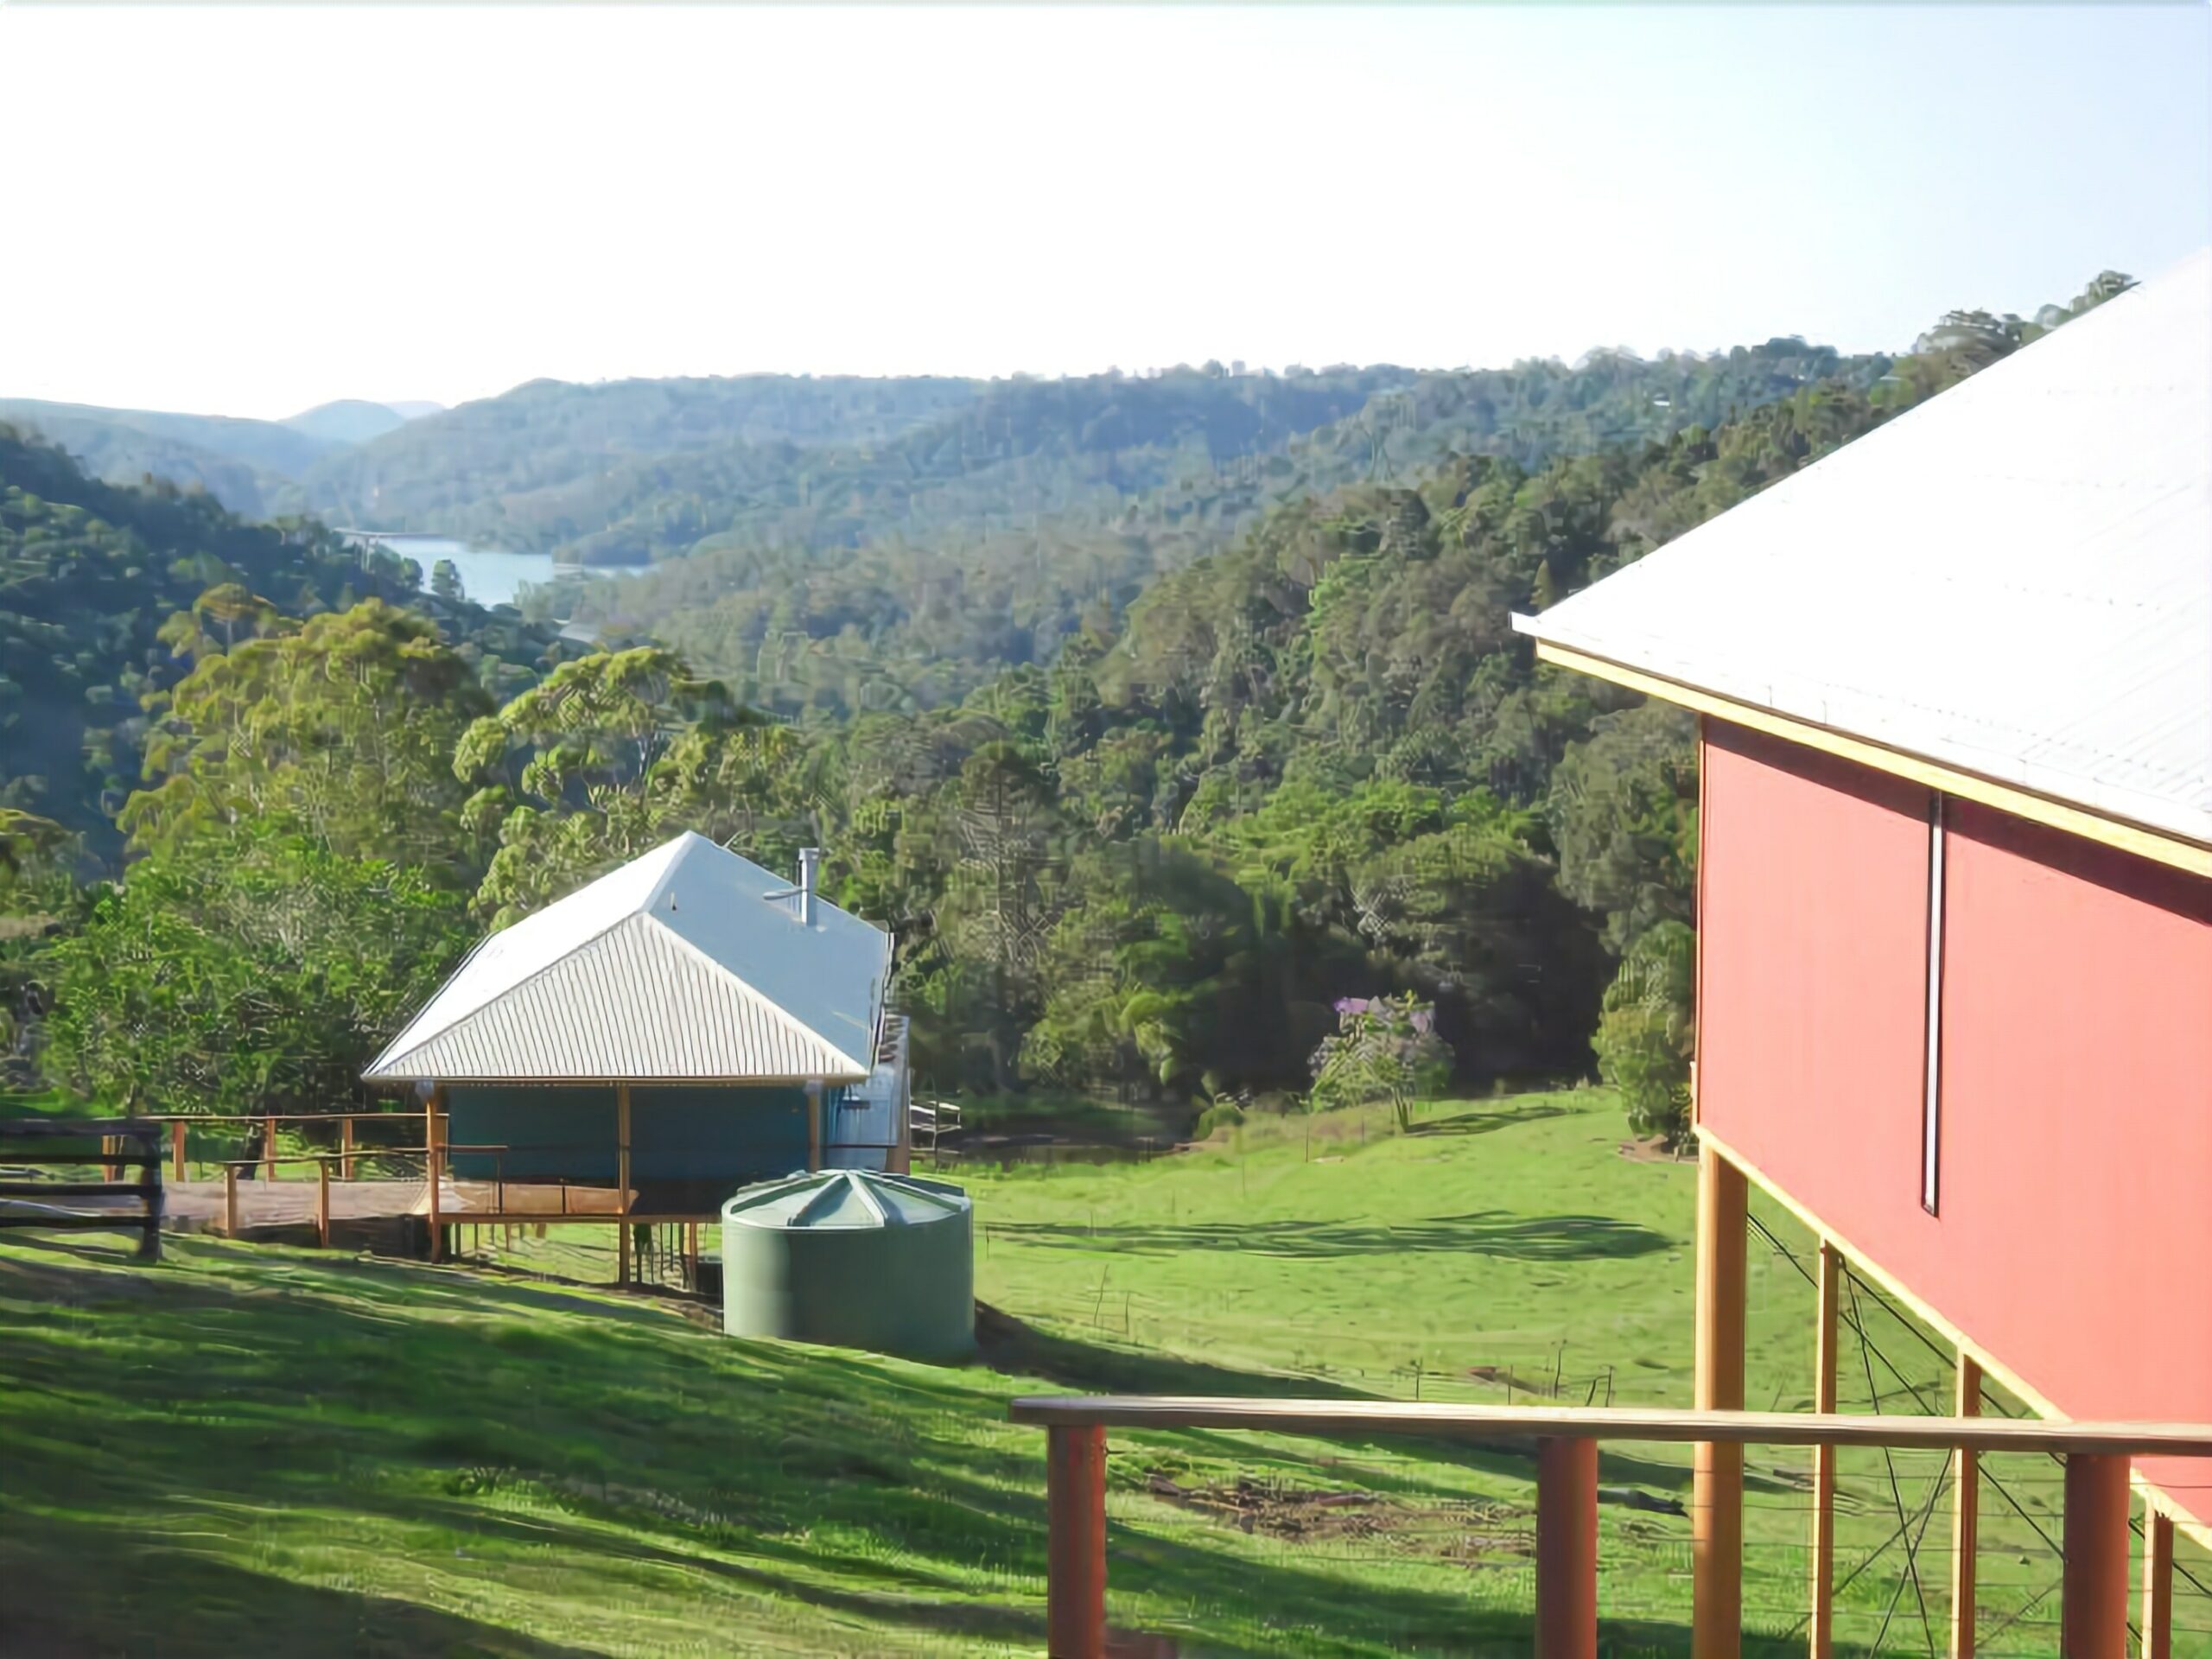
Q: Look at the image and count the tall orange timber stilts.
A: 4